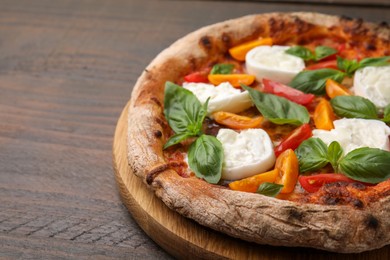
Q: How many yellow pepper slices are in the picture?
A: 7